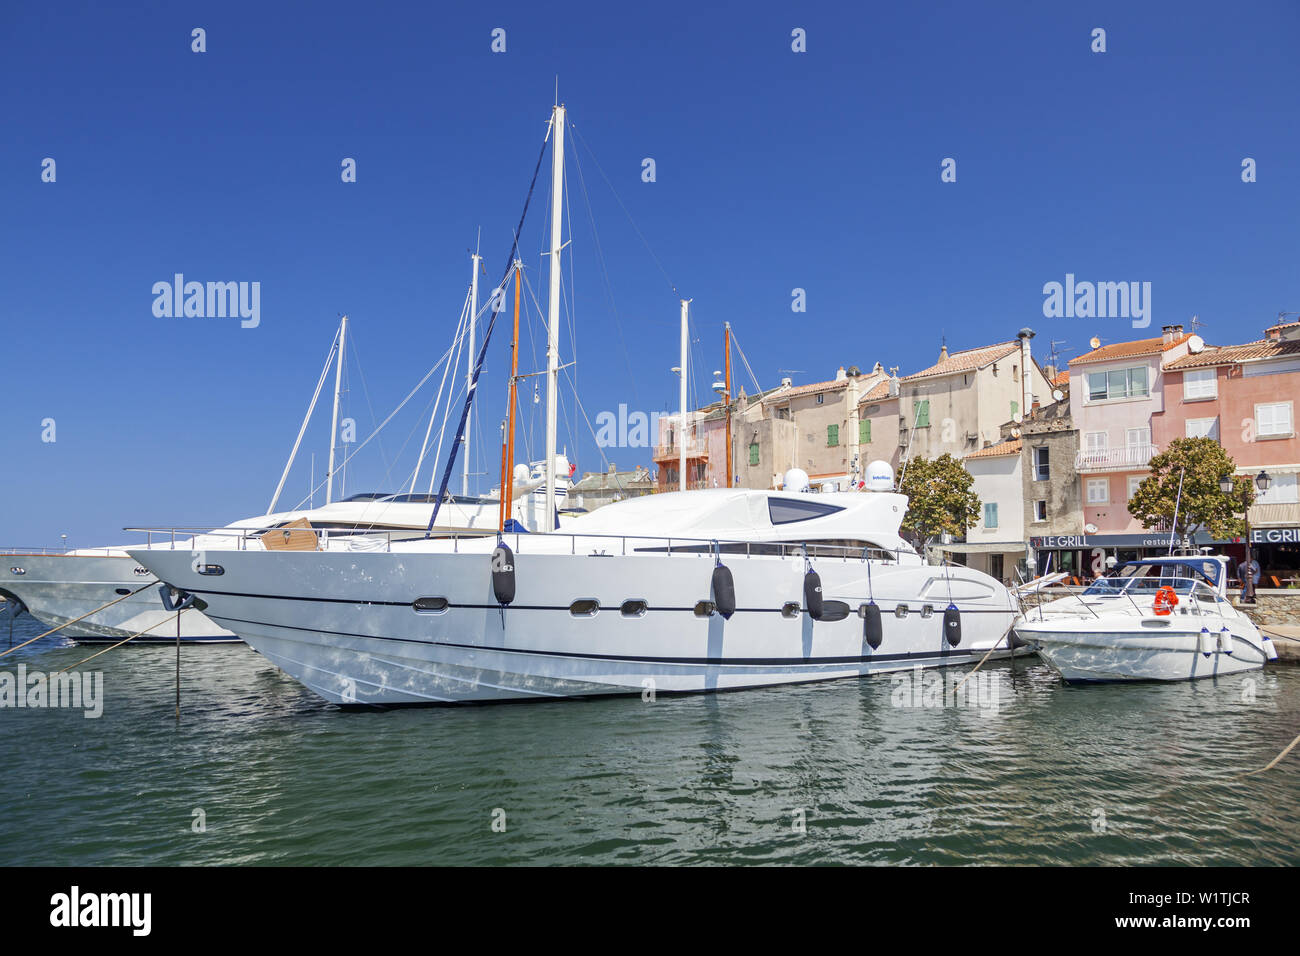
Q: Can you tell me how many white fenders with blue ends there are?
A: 3